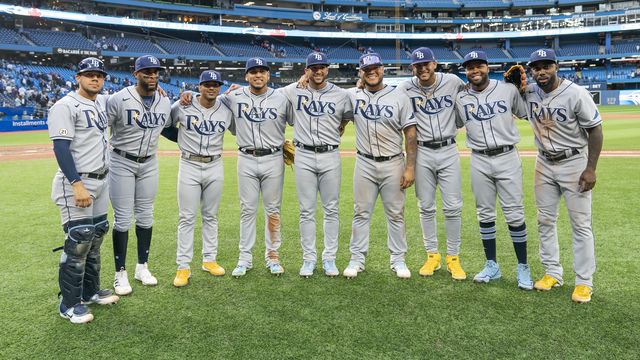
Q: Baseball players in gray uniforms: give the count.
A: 9